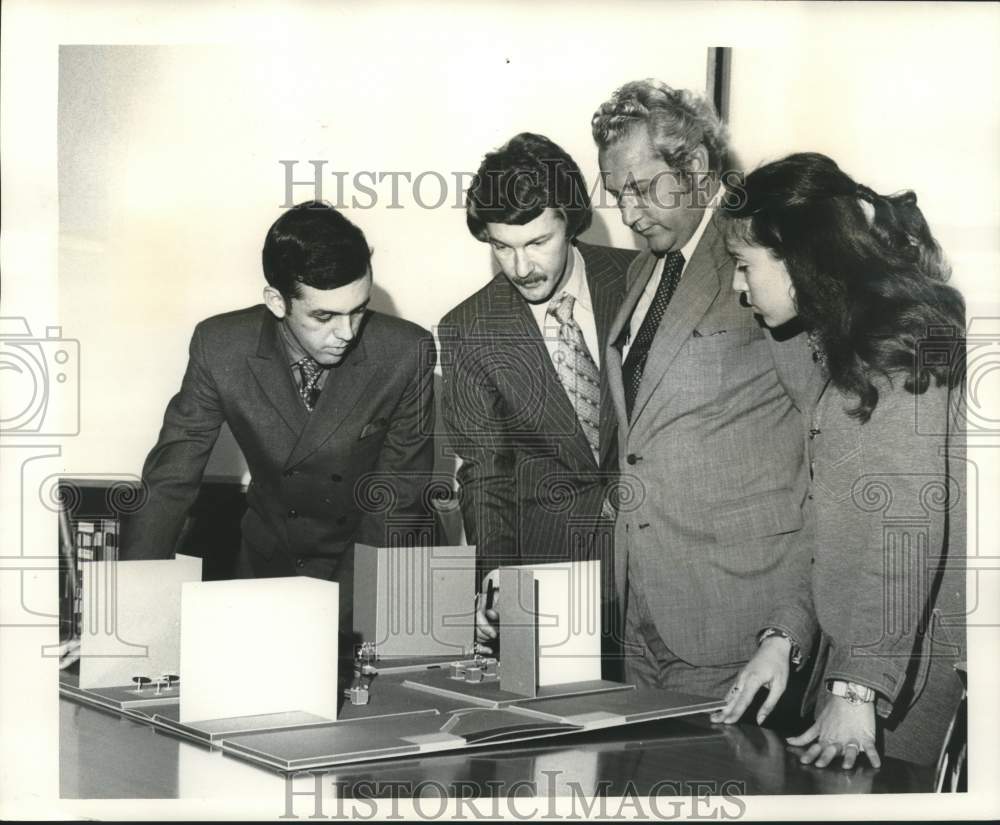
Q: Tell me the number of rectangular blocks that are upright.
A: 4